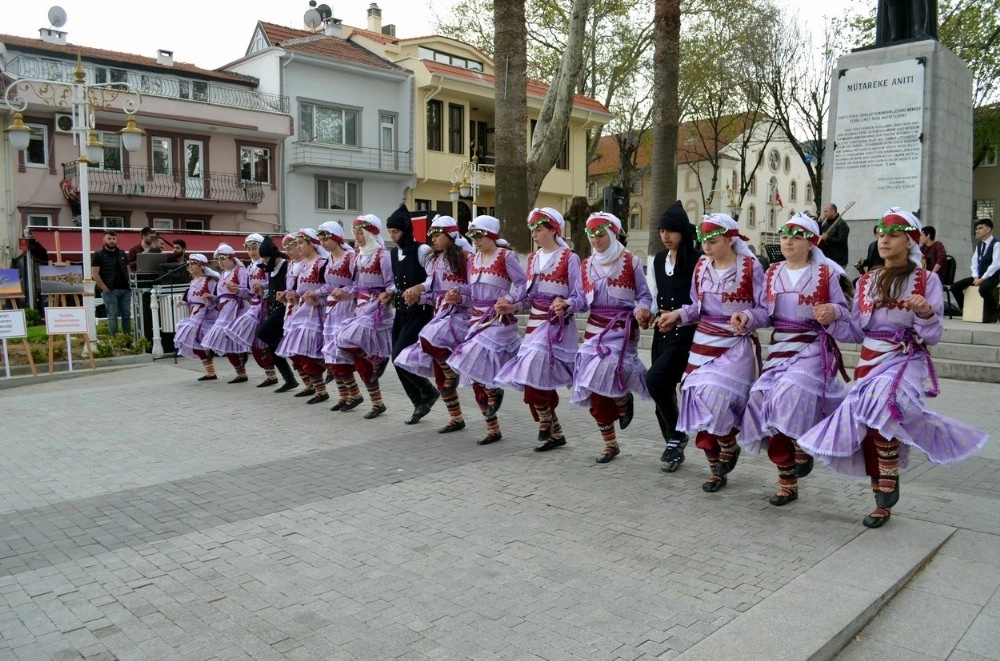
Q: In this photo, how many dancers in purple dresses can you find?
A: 14